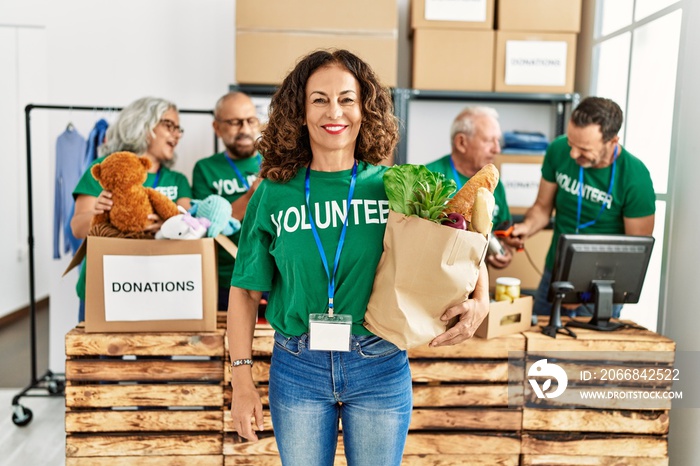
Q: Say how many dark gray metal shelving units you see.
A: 2